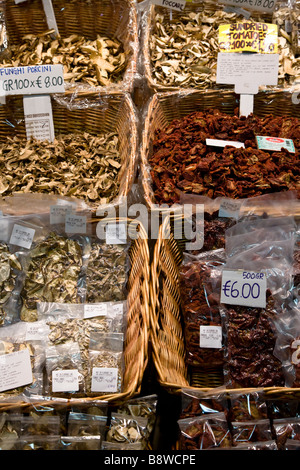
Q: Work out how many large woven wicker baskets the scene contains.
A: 6